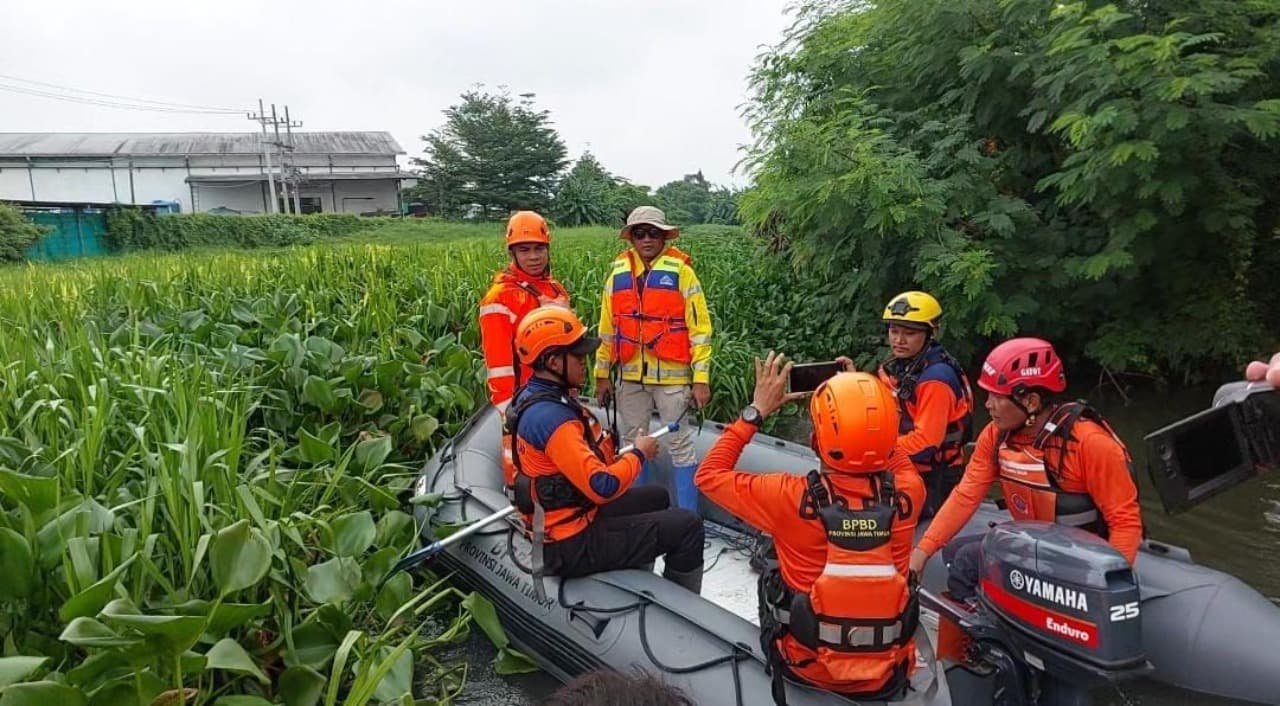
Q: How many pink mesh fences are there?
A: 0